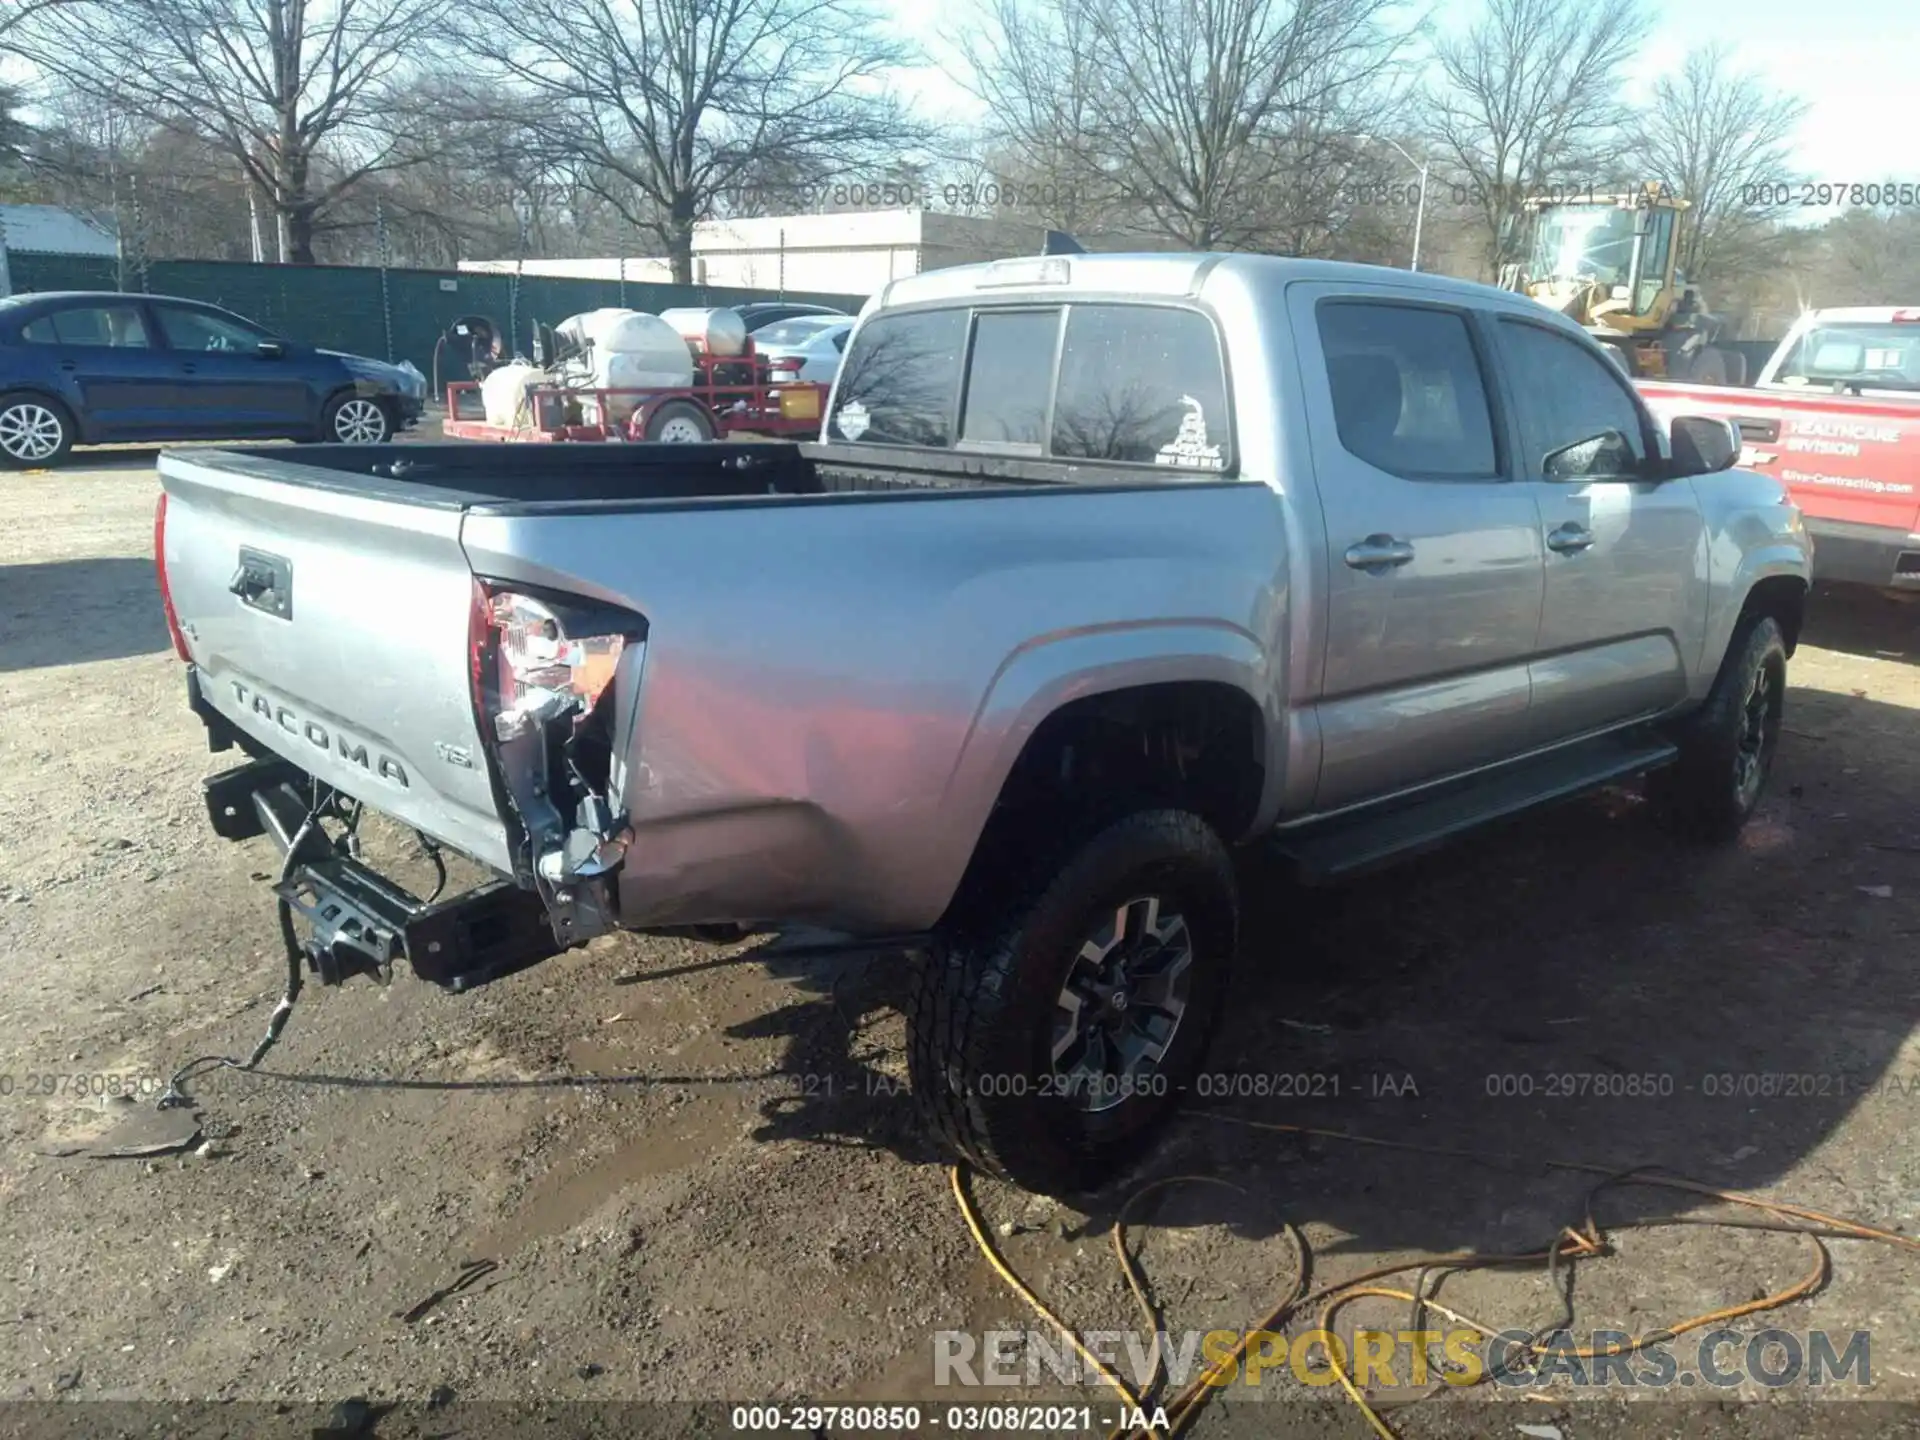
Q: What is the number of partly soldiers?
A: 0